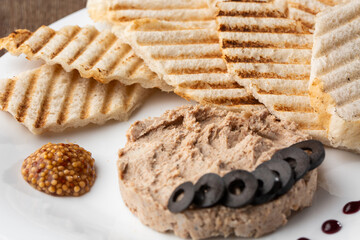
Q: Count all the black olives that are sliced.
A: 7